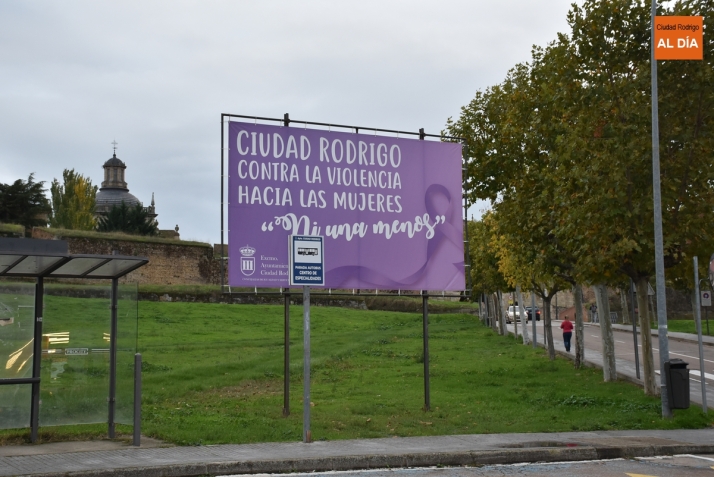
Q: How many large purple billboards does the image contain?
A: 1